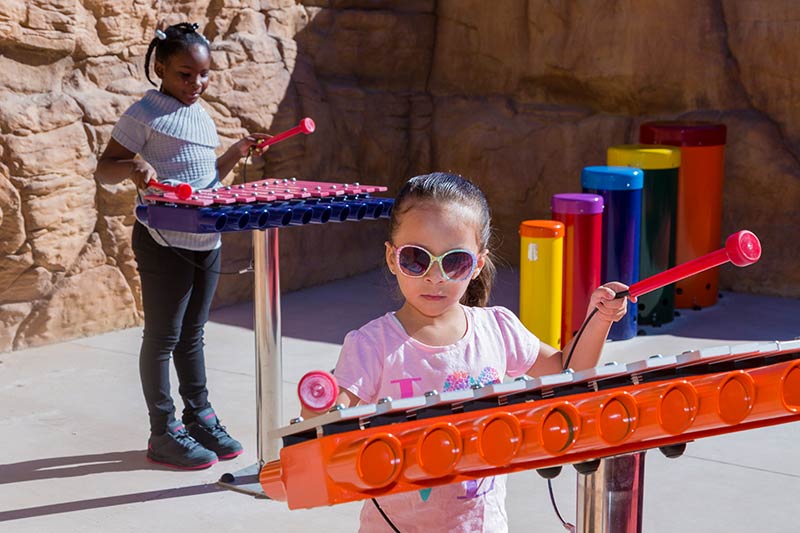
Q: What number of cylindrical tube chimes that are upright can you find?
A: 5